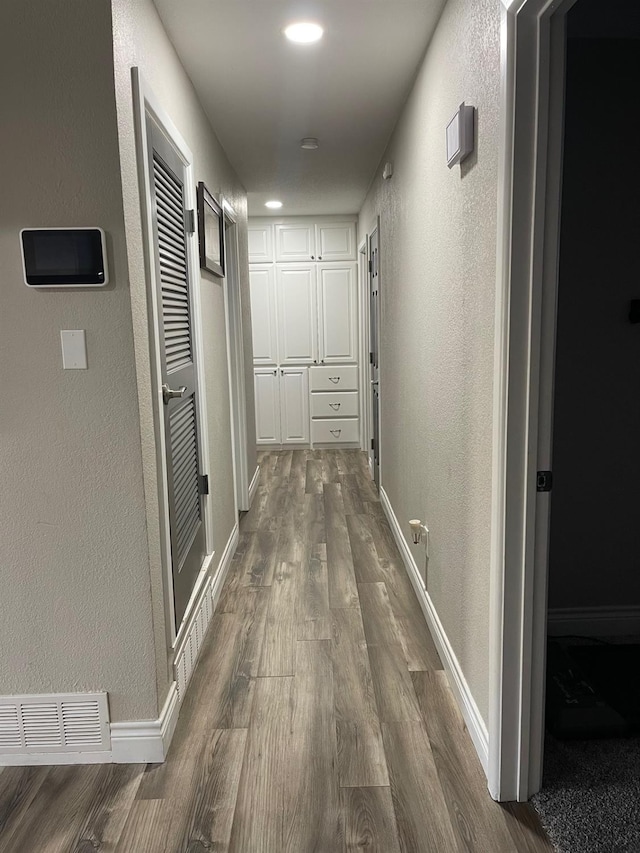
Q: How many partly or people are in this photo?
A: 0